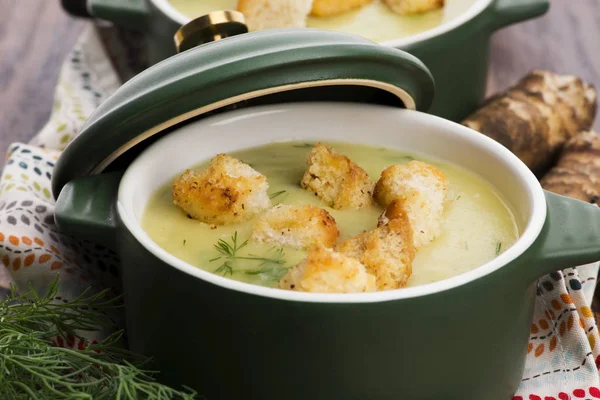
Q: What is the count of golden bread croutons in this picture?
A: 9